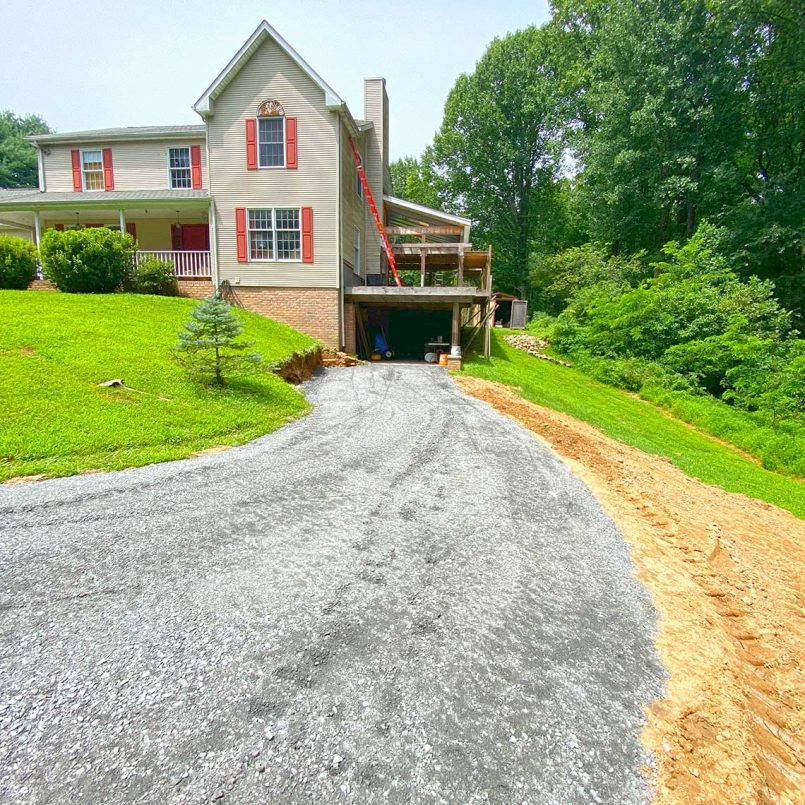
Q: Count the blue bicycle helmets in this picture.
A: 0